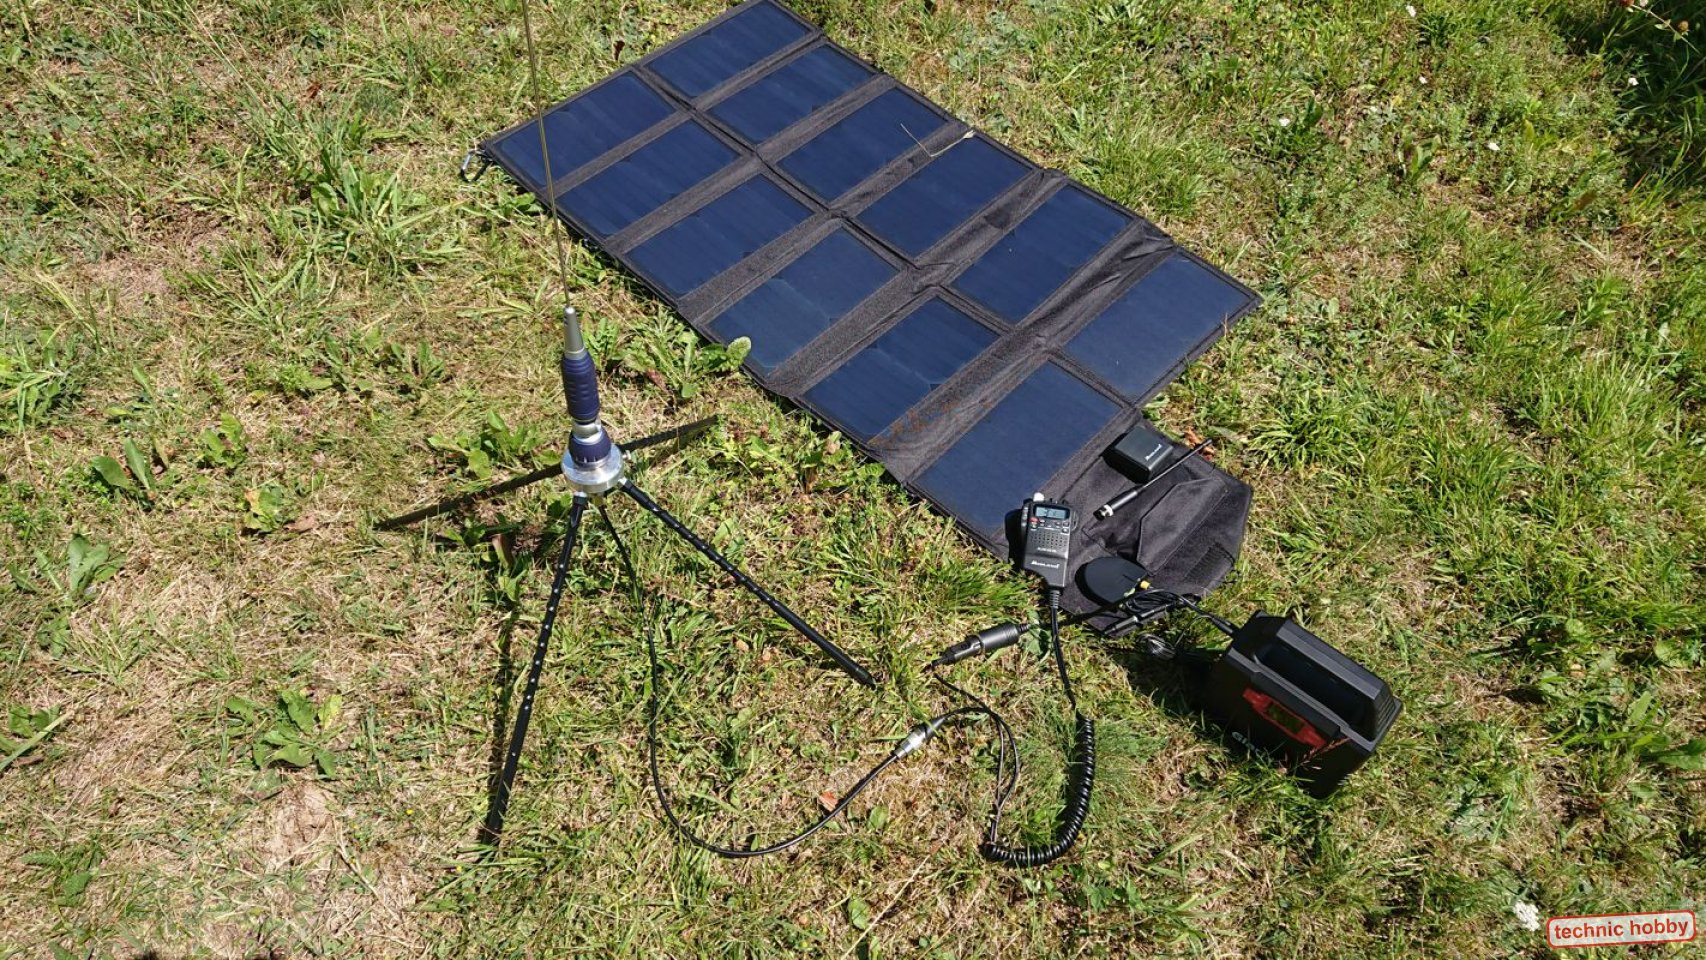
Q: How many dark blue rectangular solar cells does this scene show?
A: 12